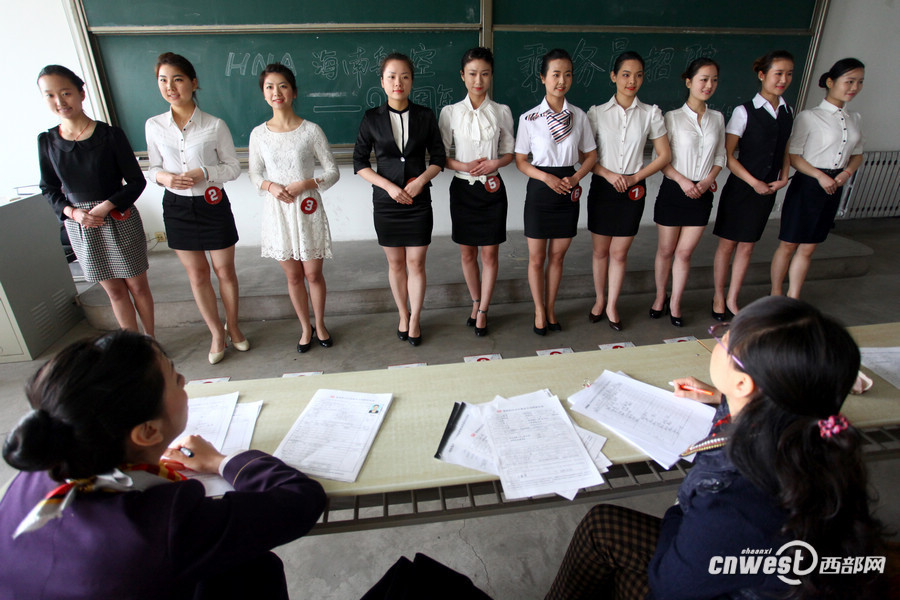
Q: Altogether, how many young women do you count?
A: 12